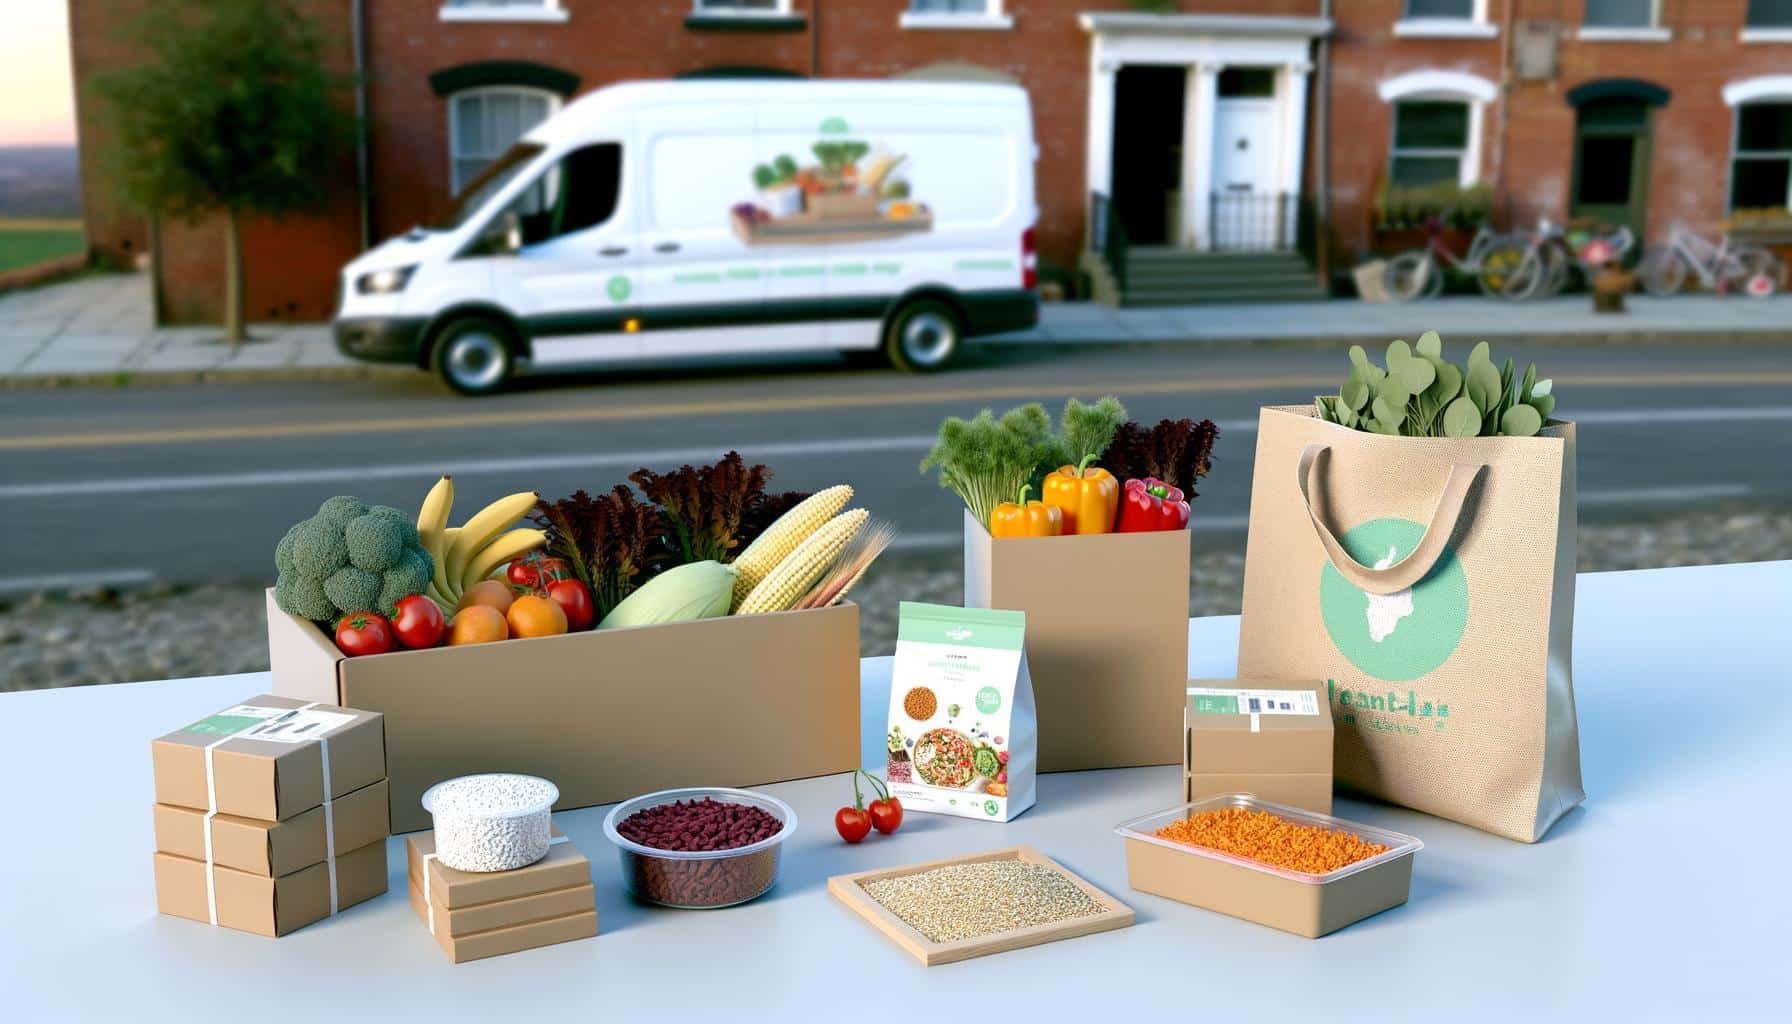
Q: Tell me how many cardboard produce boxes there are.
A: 2